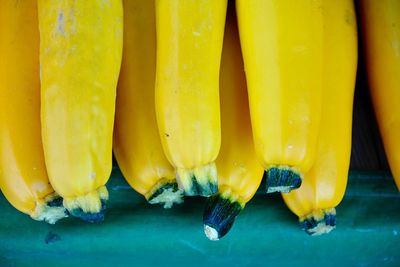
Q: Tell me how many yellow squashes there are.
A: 8